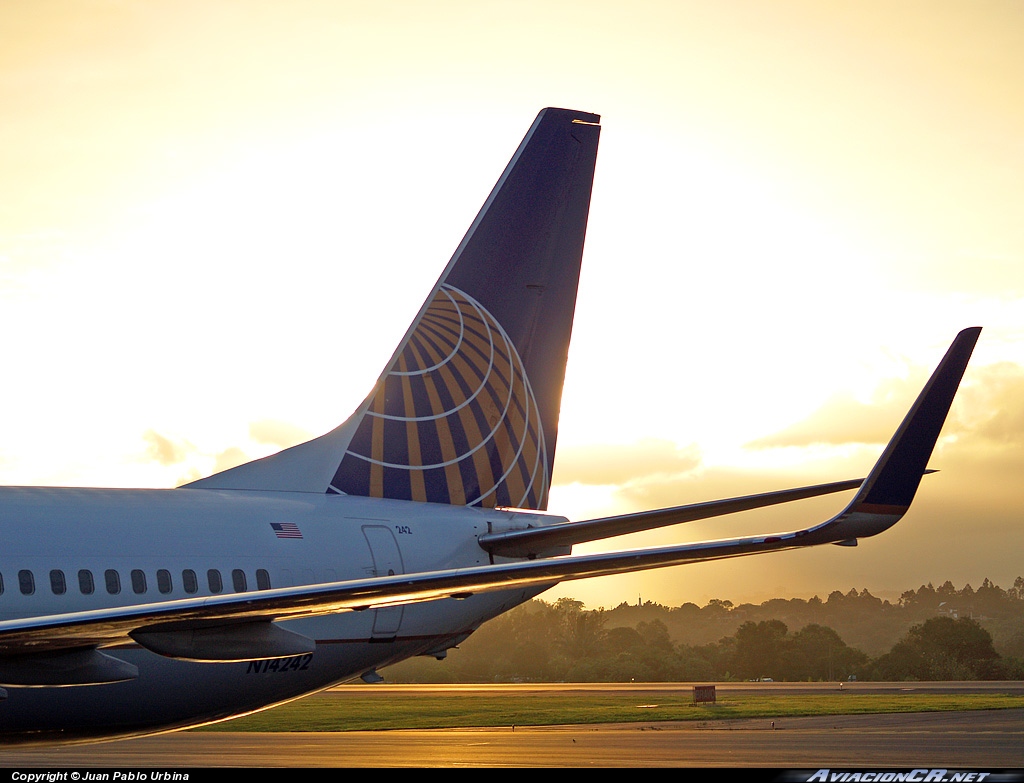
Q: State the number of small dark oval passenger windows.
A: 11